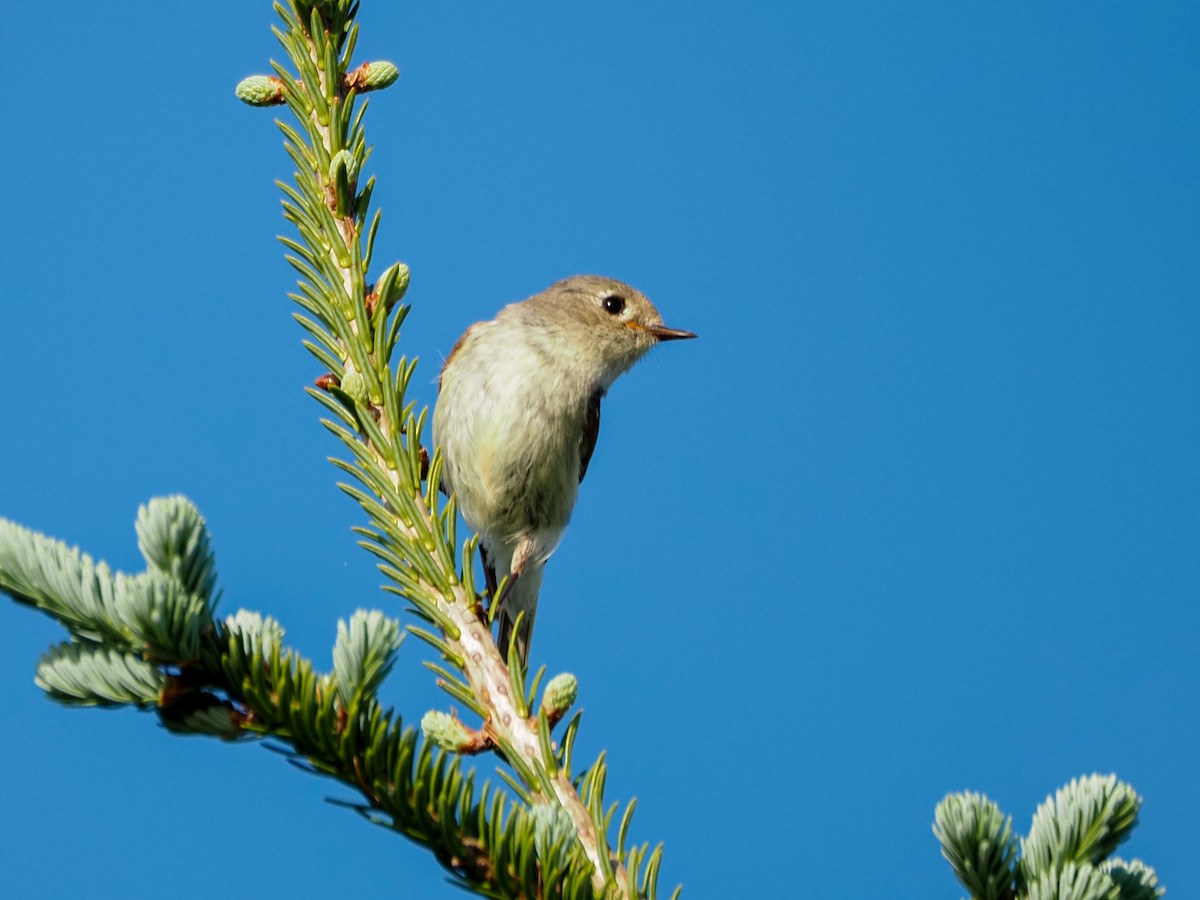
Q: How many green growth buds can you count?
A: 7